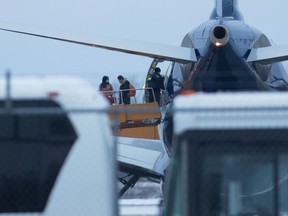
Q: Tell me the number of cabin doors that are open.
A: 1